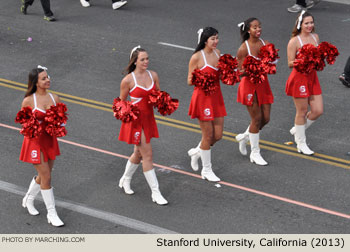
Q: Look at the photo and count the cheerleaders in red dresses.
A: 5